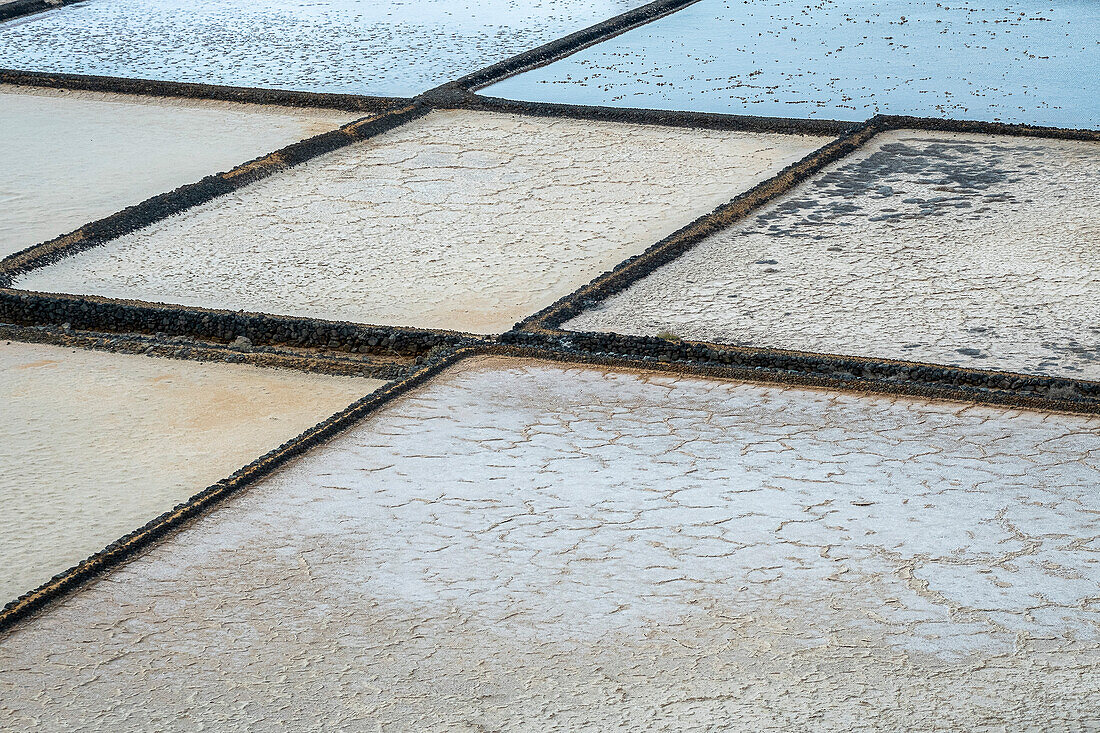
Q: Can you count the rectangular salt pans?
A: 7